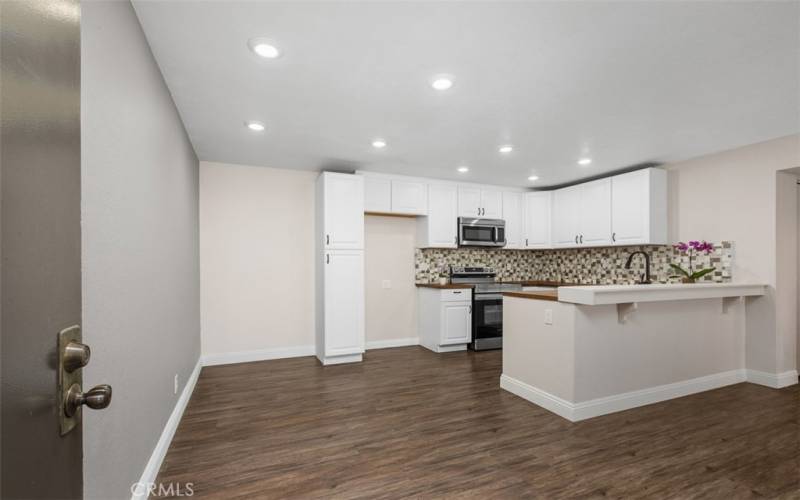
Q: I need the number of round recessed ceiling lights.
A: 8